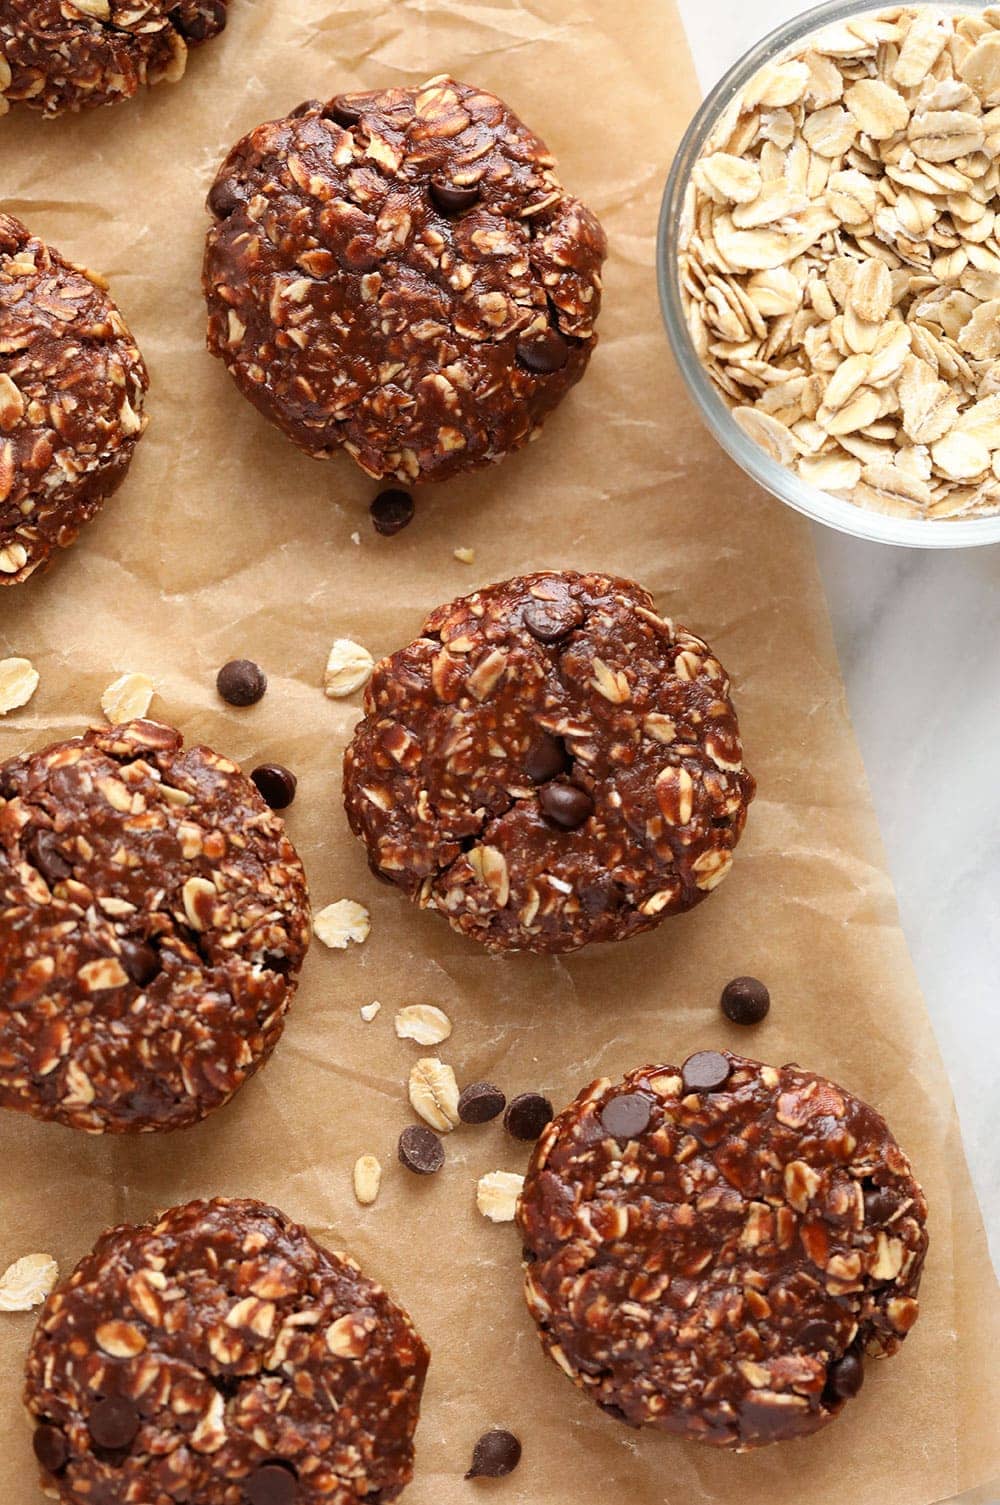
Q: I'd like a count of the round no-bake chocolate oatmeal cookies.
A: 7